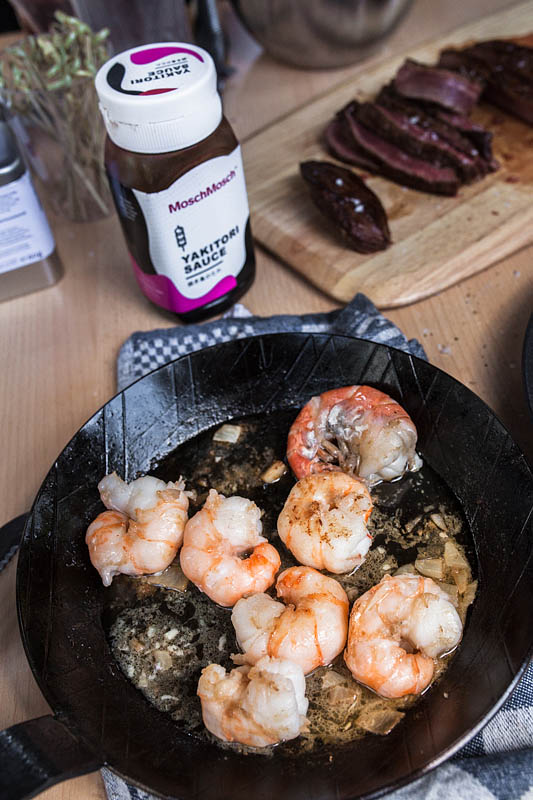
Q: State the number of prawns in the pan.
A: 7